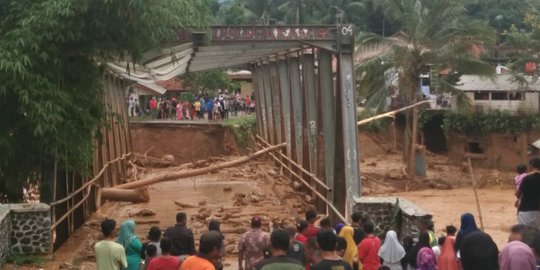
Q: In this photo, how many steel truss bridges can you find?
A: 1